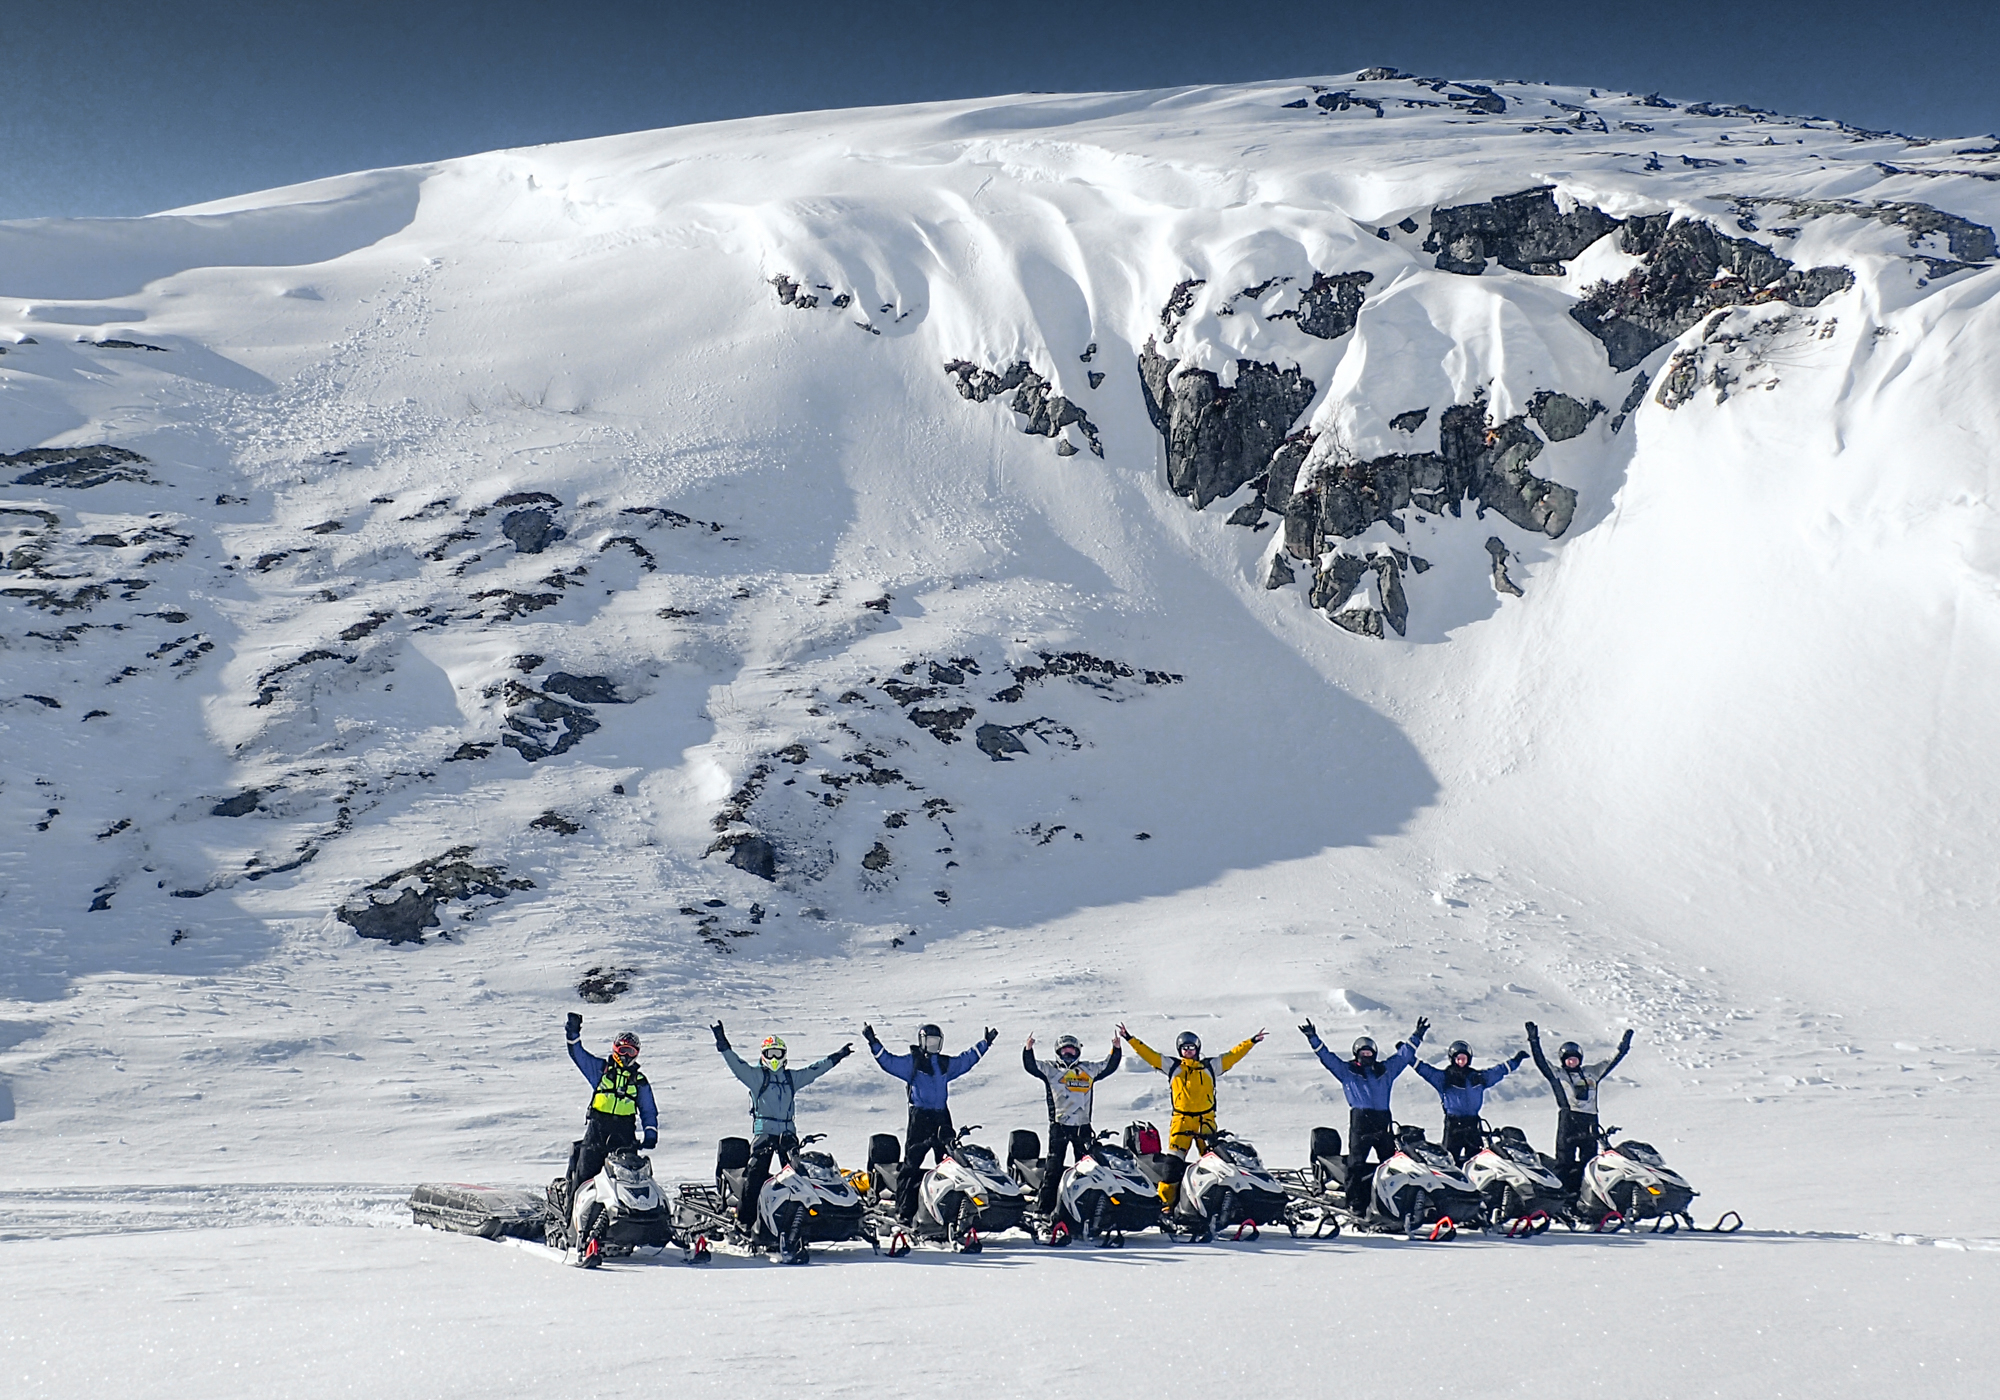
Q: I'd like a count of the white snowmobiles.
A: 8